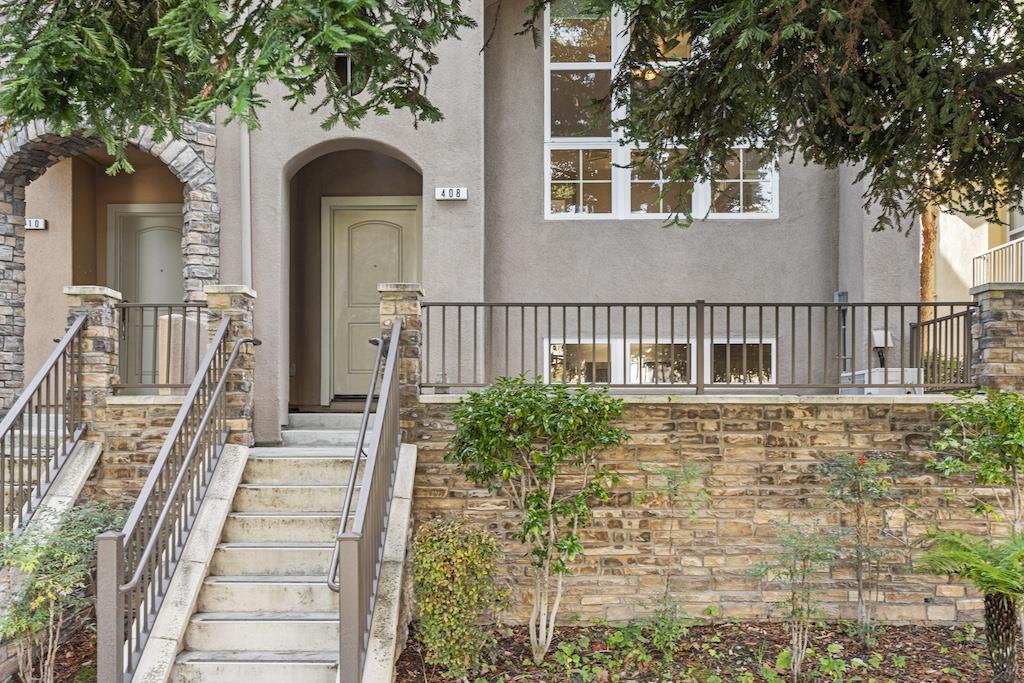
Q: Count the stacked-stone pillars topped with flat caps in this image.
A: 4